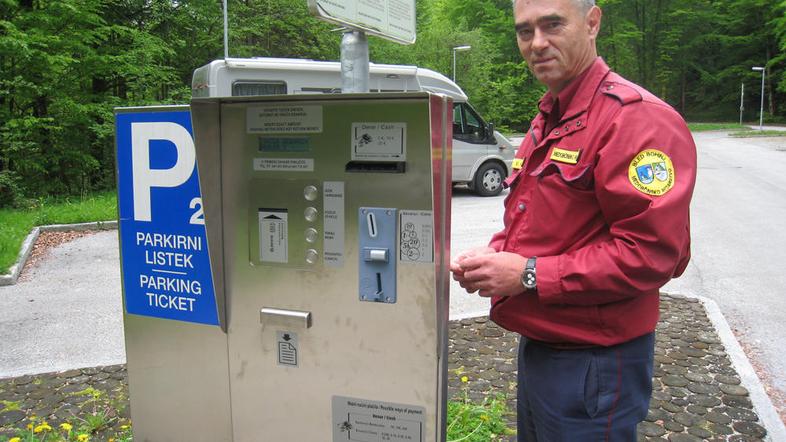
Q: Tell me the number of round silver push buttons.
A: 4